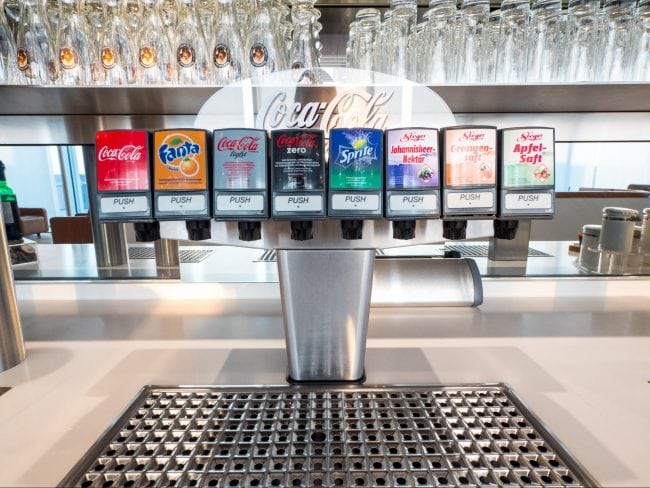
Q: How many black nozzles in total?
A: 8